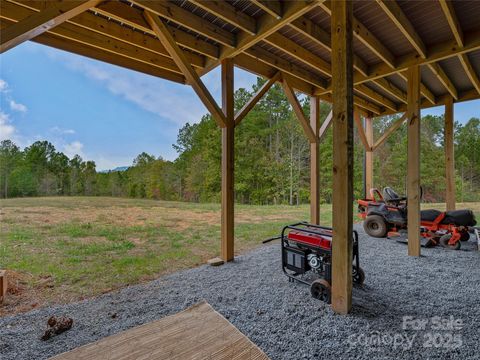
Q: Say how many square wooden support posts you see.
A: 6